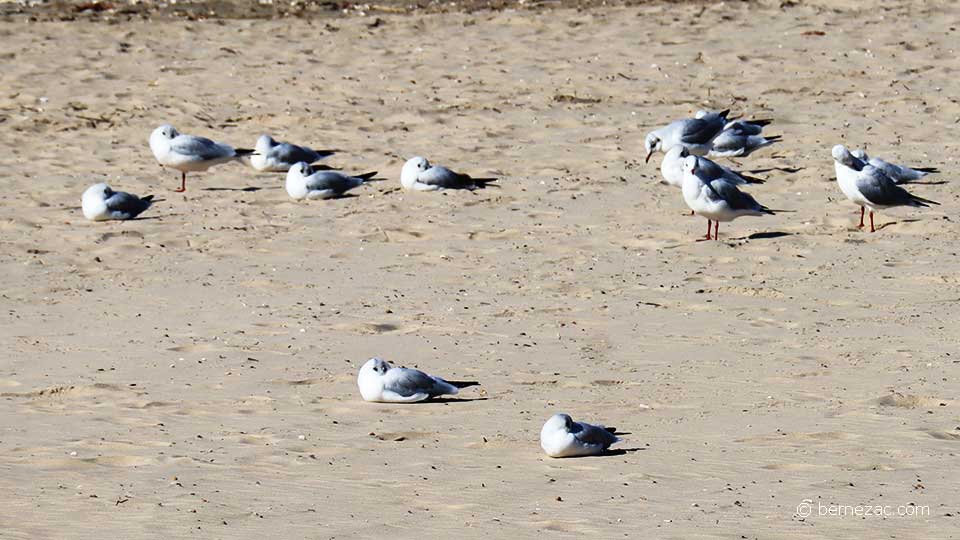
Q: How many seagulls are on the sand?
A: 14